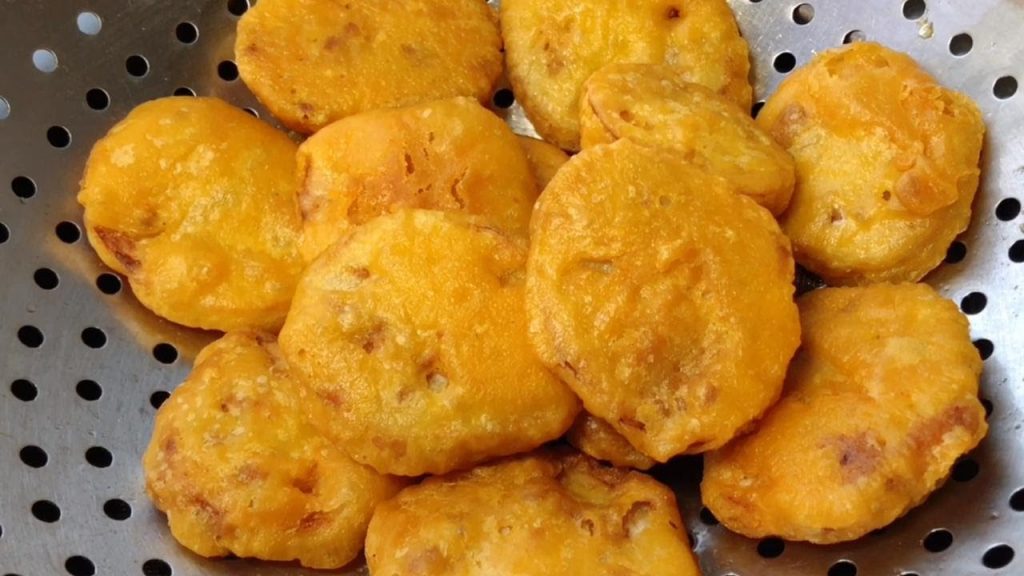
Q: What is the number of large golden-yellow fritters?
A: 11